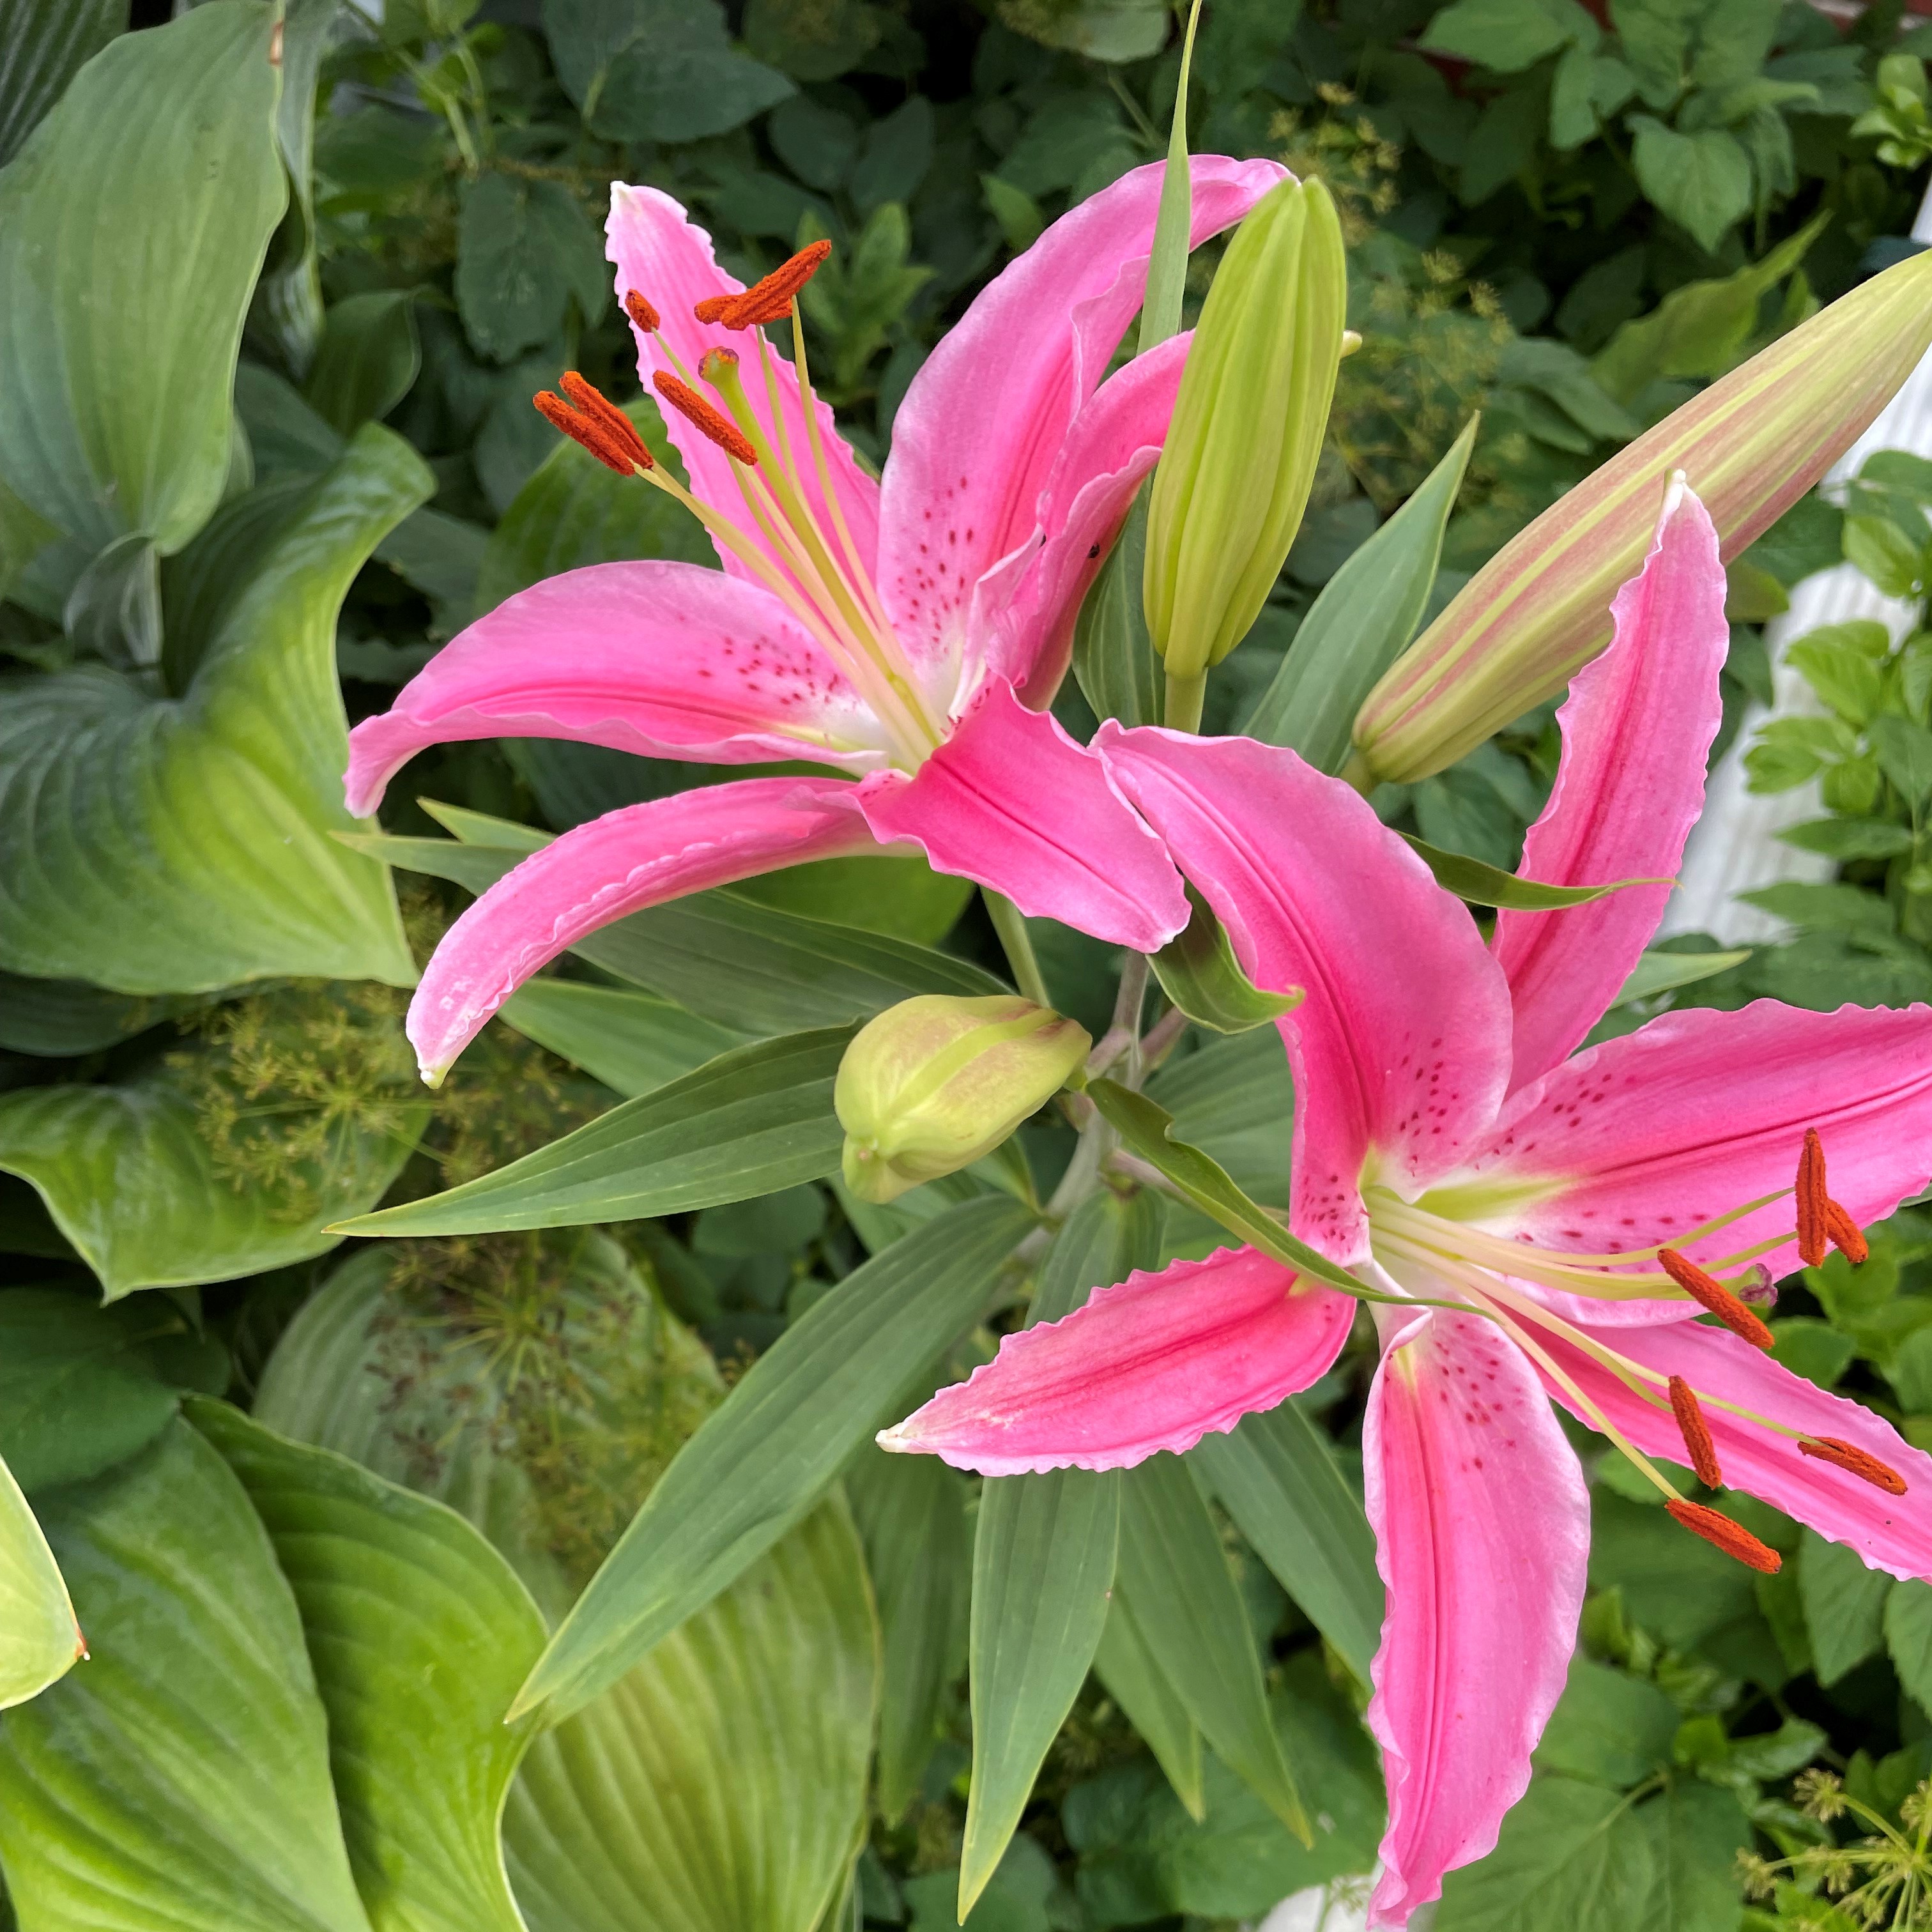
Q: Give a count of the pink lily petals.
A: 12